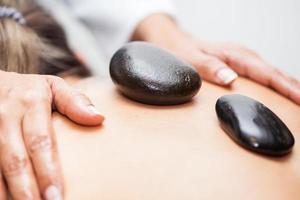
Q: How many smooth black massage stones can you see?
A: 2